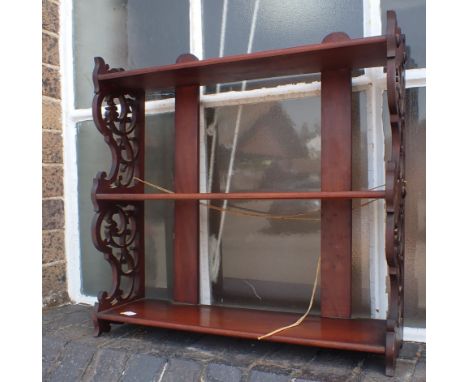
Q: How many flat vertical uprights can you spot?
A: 2